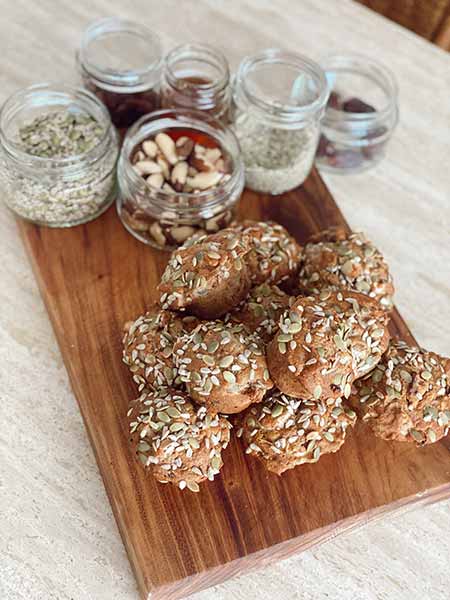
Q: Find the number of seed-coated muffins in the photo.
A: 10